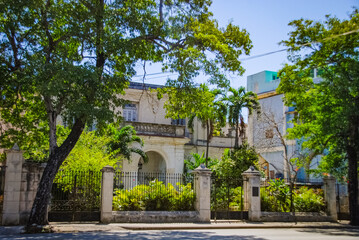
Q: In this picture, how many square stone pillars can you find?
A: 5